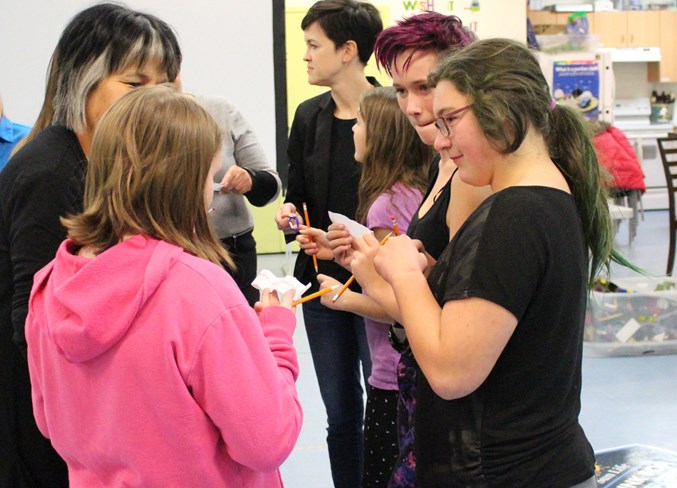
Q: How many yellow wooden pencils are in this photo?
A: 4